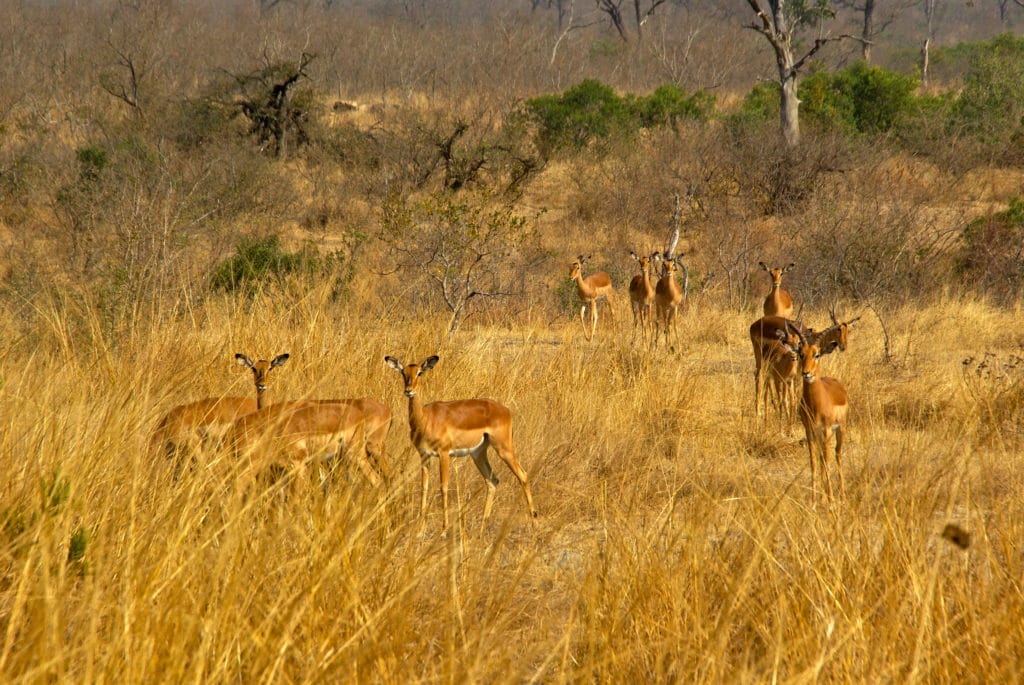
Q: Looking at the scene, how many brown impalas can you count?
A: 10